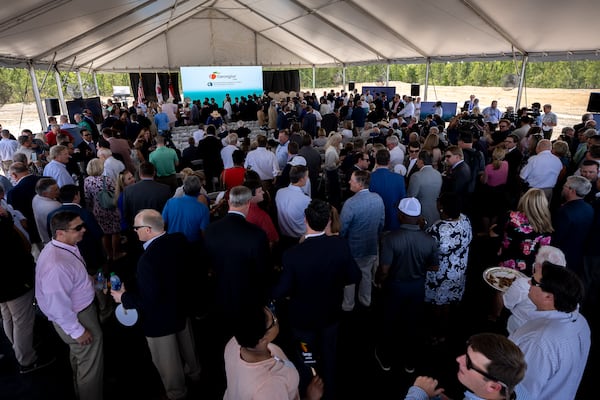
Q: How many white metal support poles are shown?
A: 9